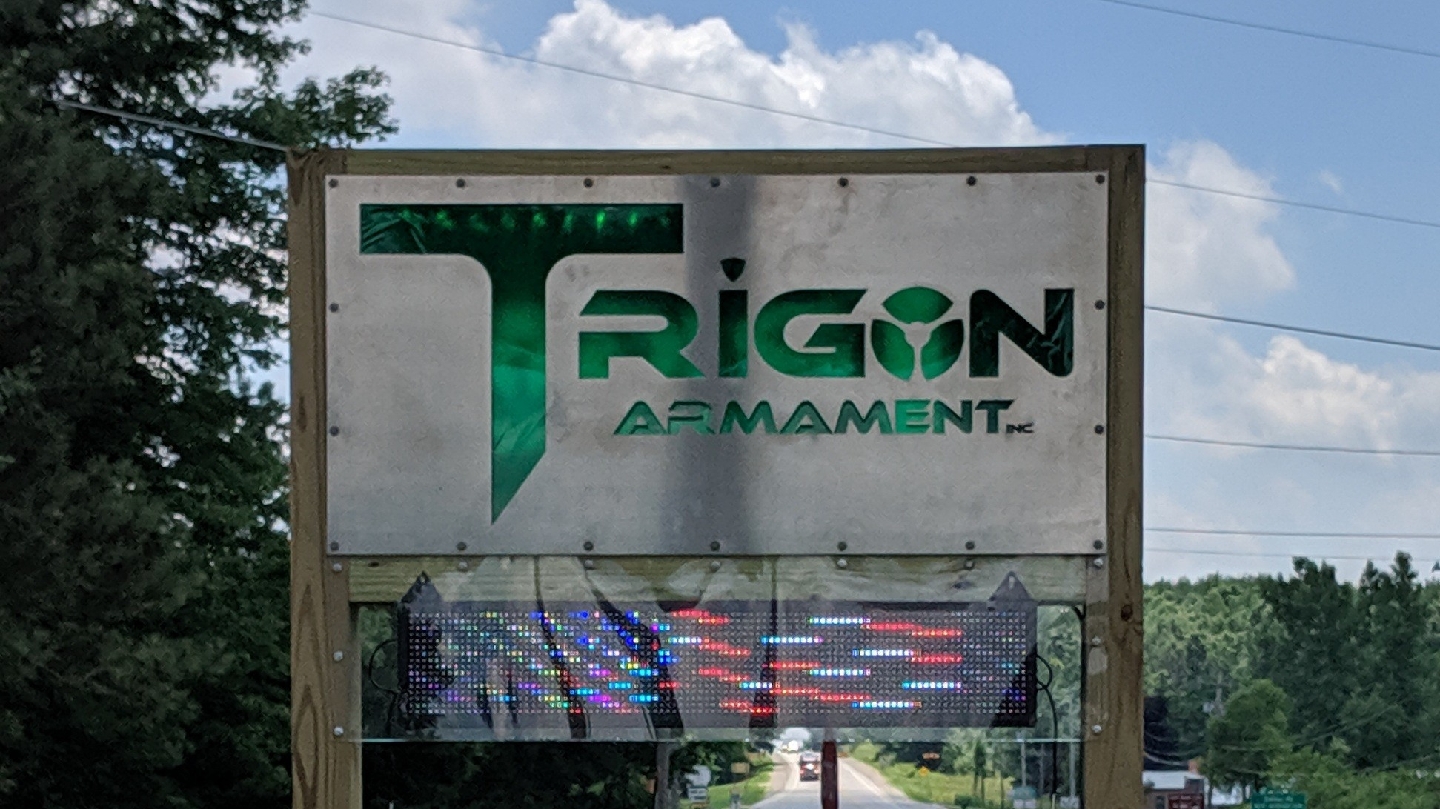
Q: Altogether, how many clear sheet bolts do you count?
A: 11